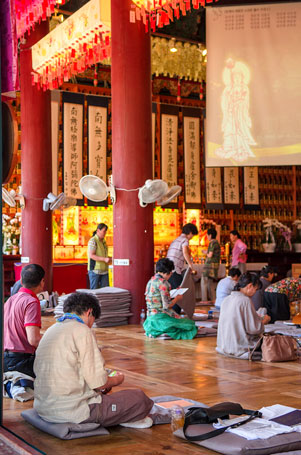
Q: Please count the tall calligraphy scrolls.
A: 7